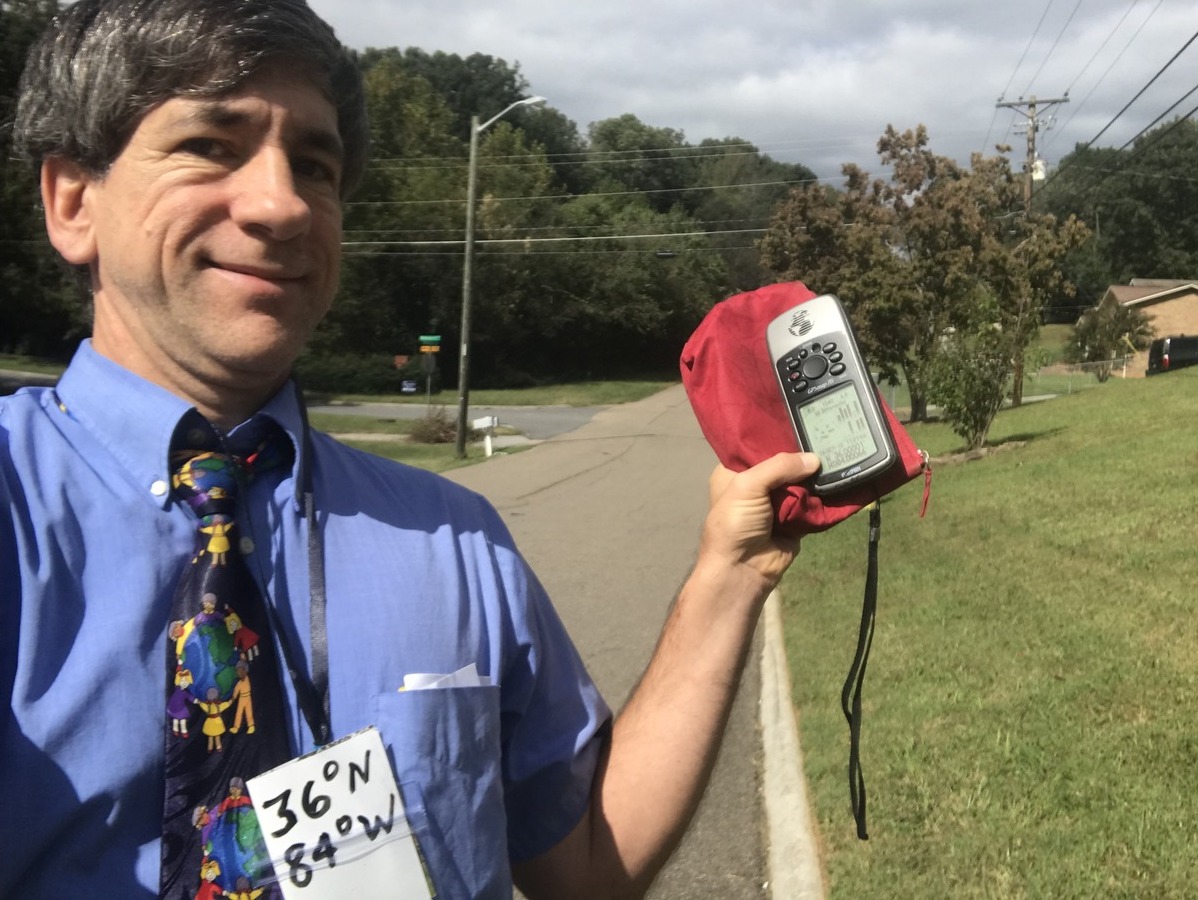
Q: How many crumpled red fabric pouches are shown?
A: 1